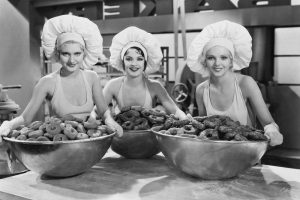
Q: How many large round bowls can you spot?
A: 3